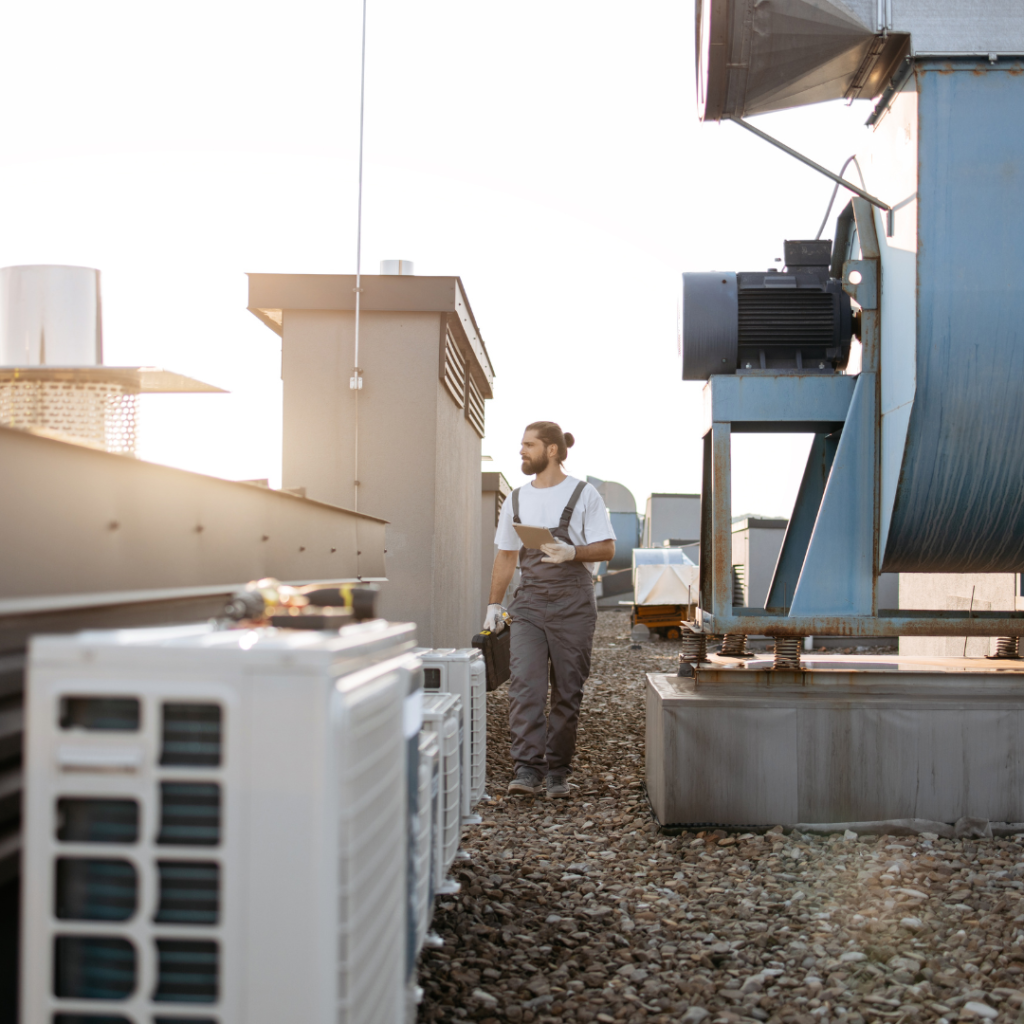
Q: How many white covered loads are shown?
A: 1